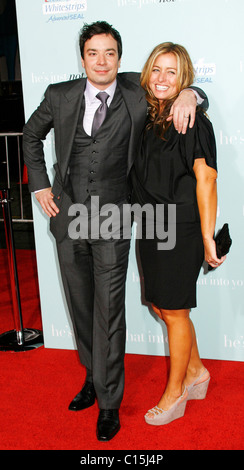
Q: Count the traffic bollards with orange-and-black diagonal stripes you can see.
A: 0